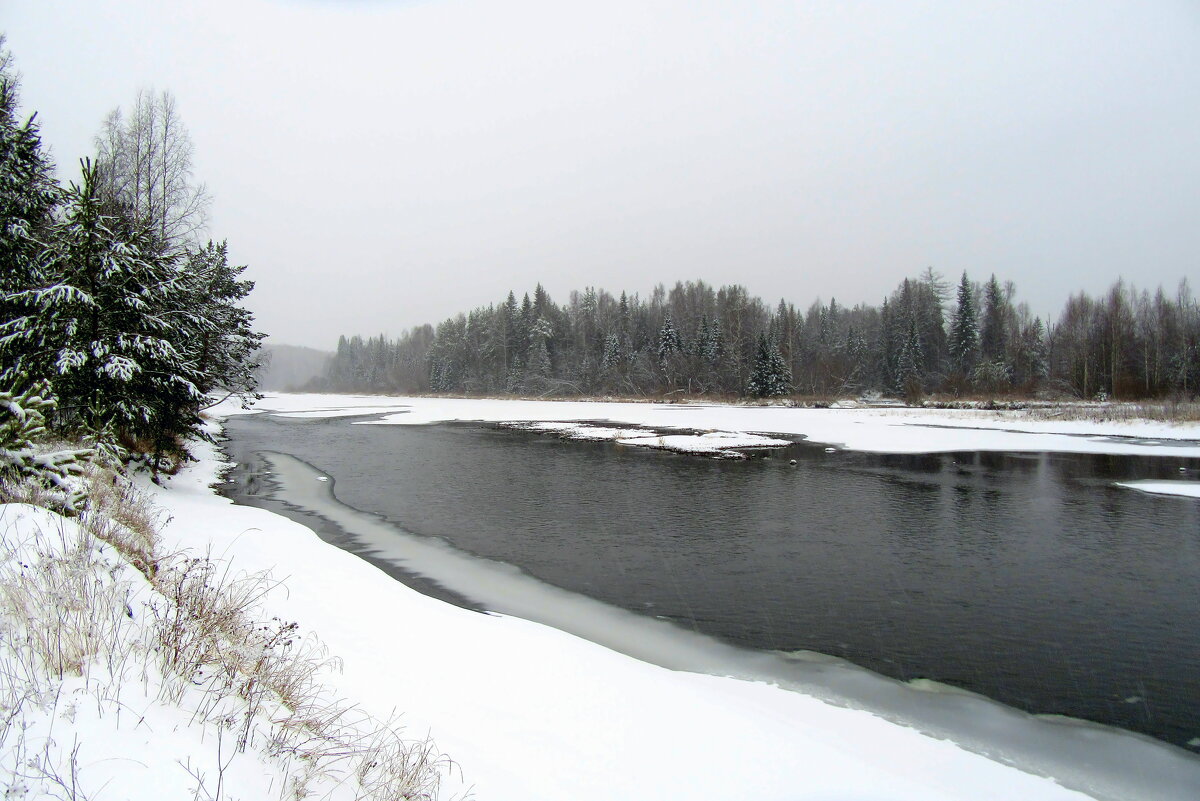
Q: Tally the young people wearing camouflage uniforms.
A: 0